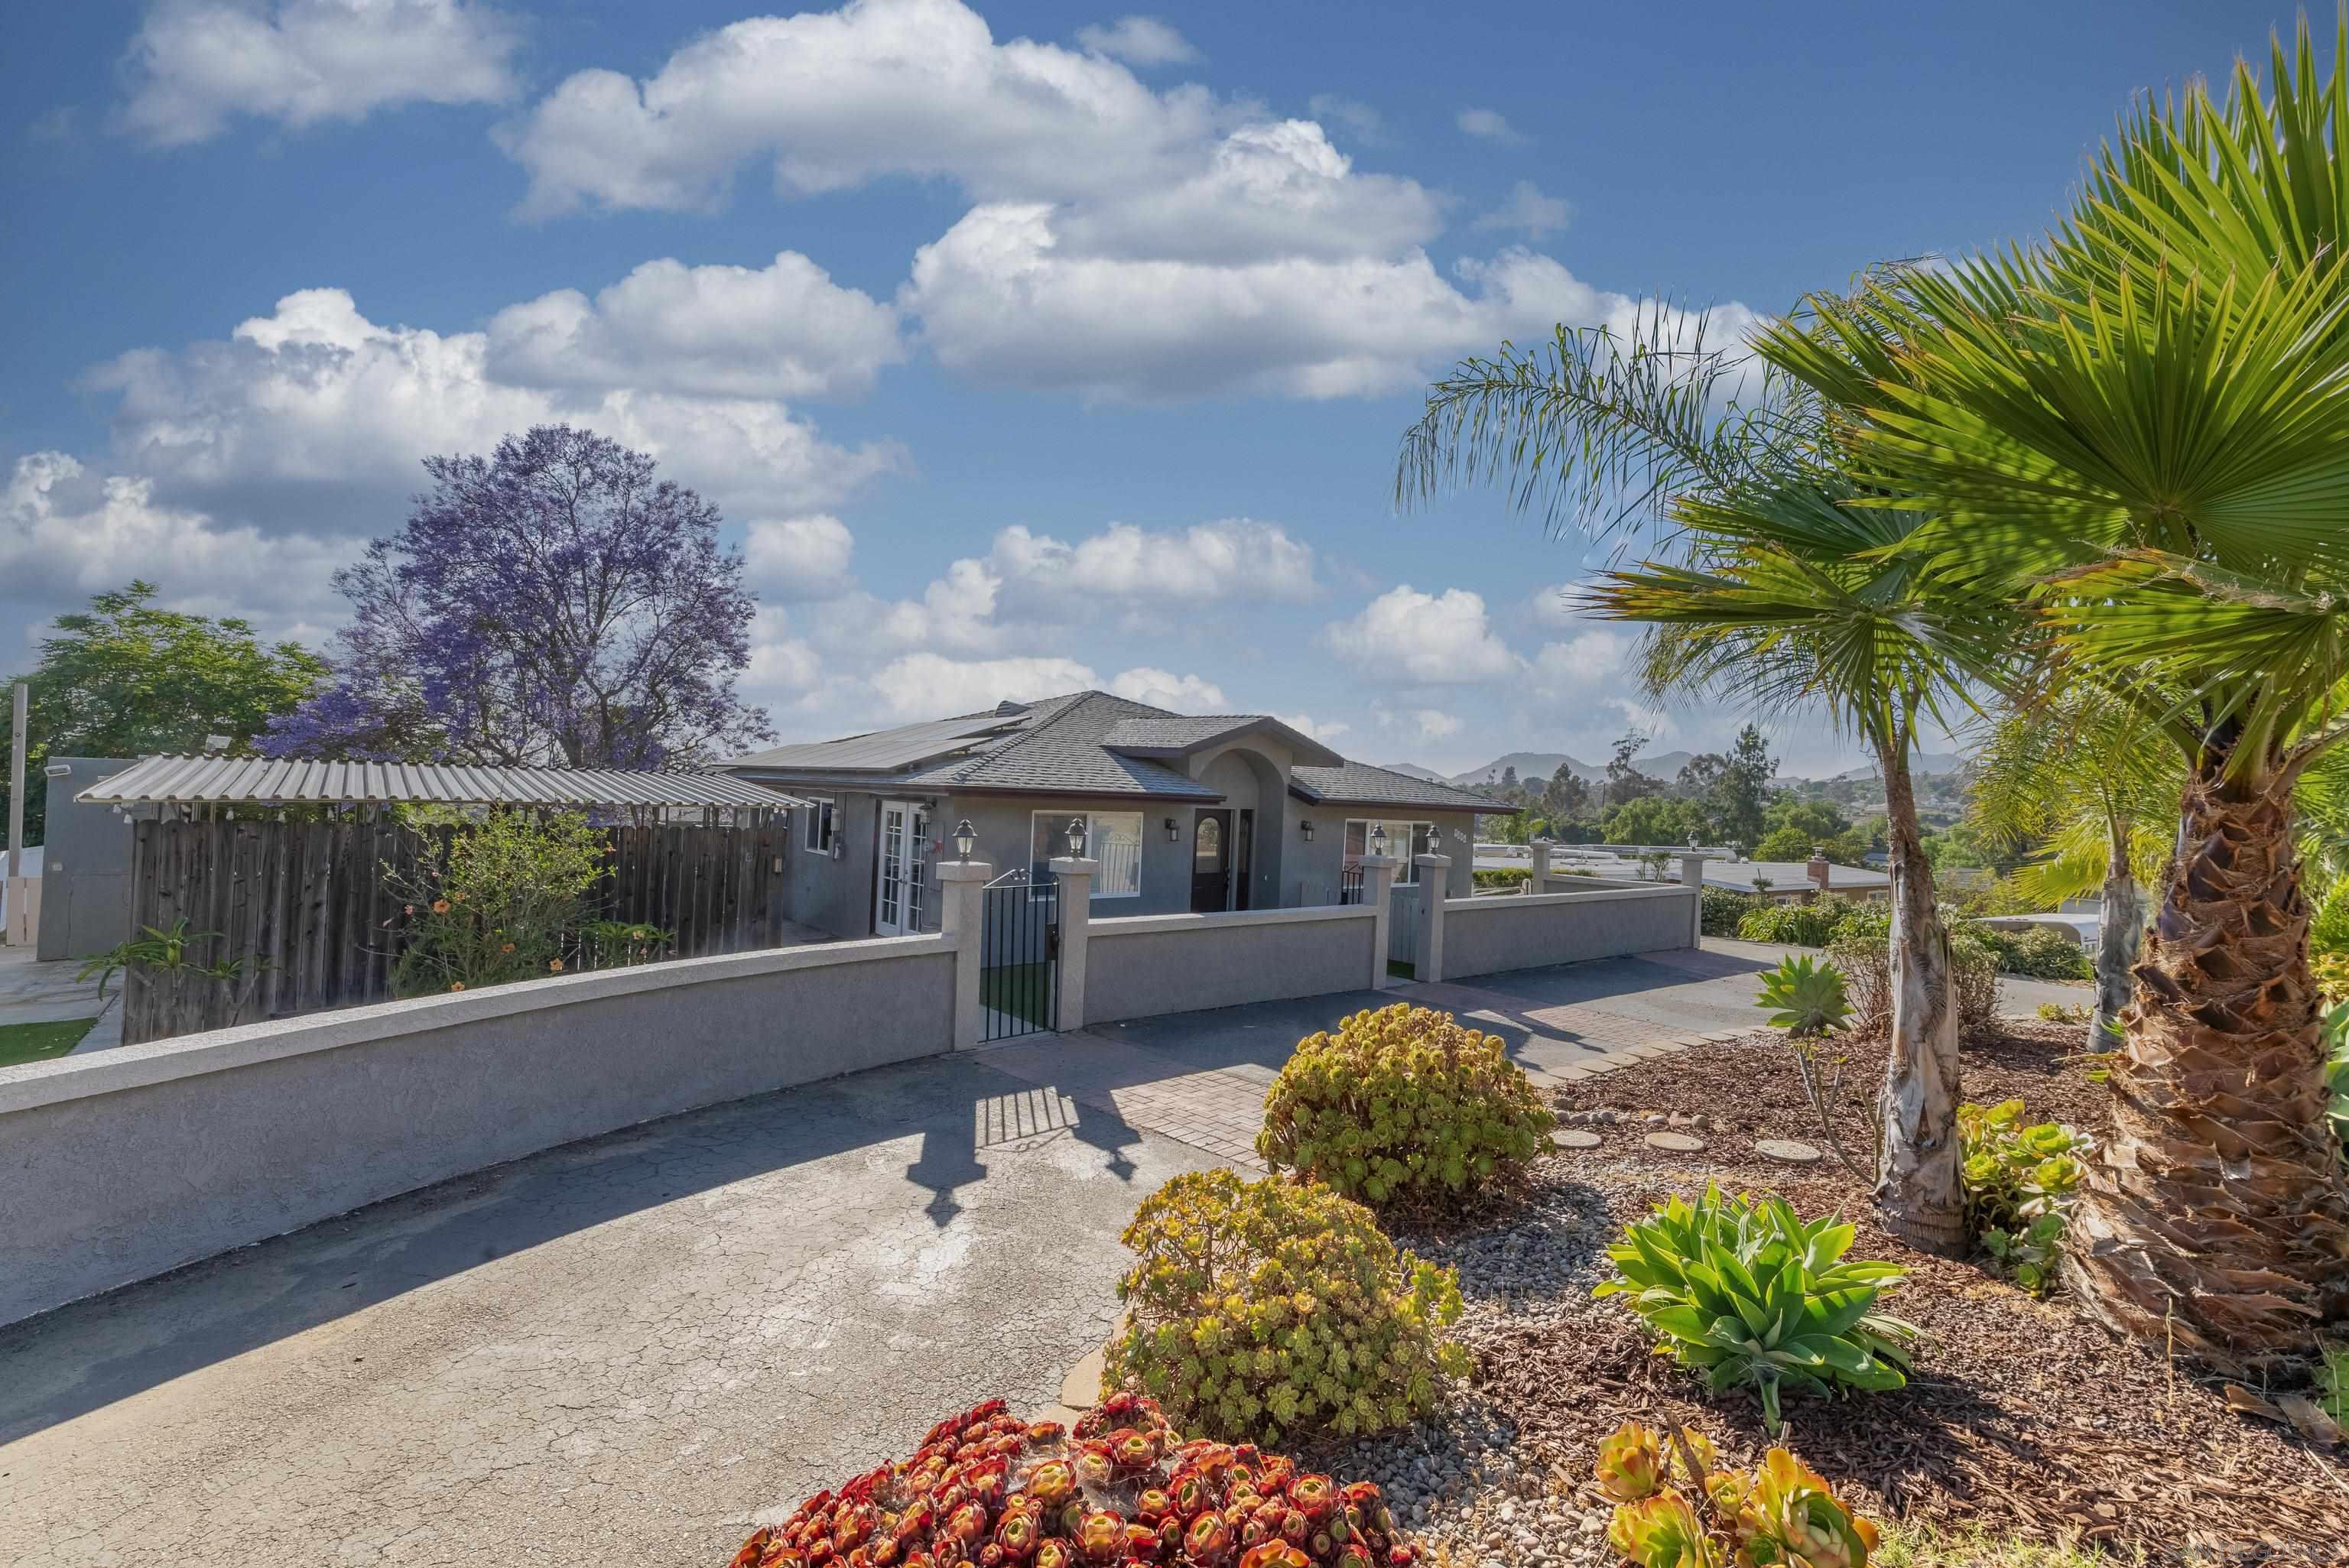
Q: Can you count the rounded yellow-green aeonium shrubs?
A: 2